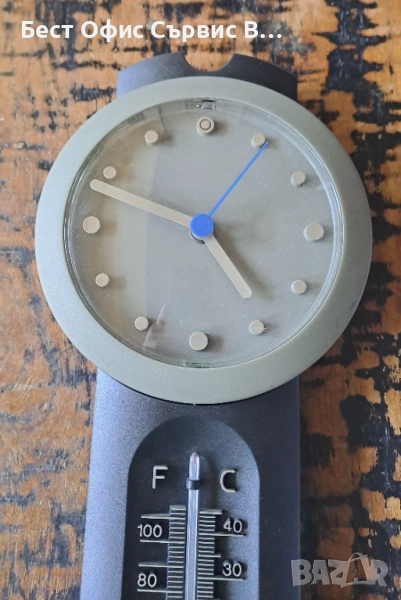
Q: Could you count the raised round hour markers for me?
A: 12